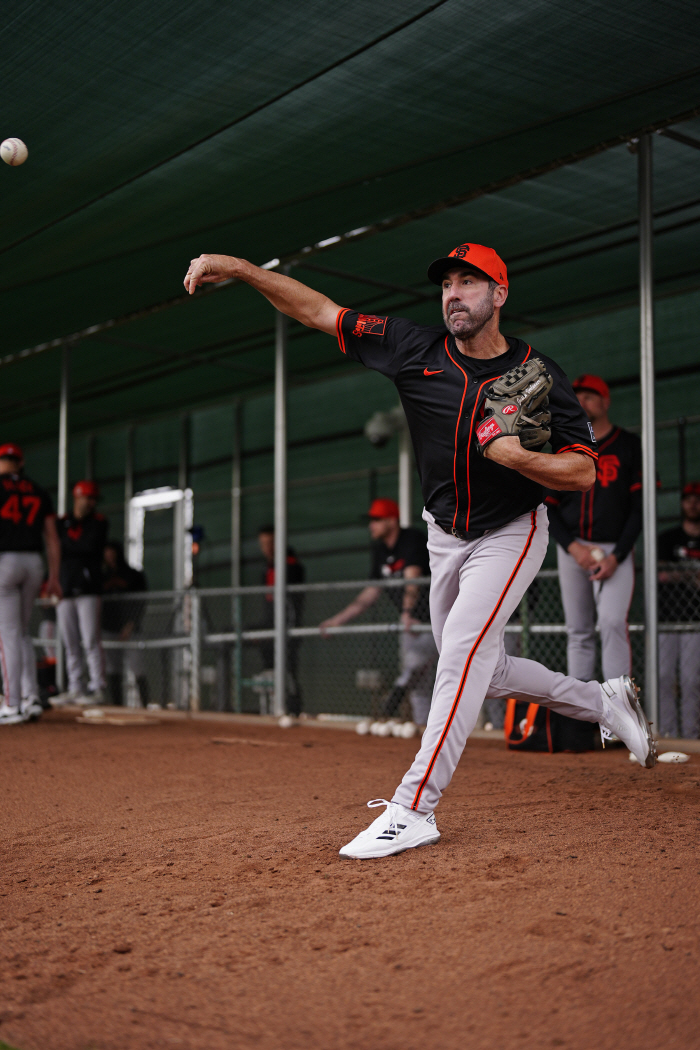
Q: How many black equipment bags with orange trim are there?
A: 1